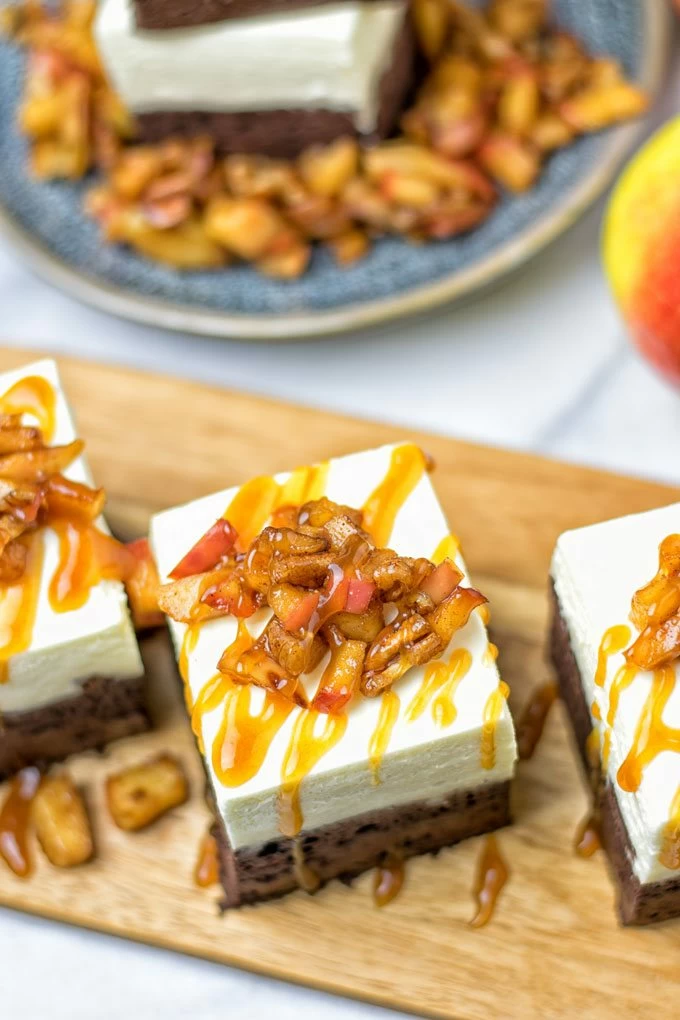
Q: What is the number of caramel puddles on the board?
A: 6